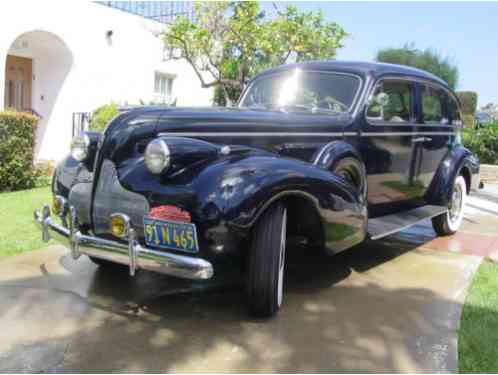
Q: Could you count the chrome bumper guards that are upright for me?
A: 3